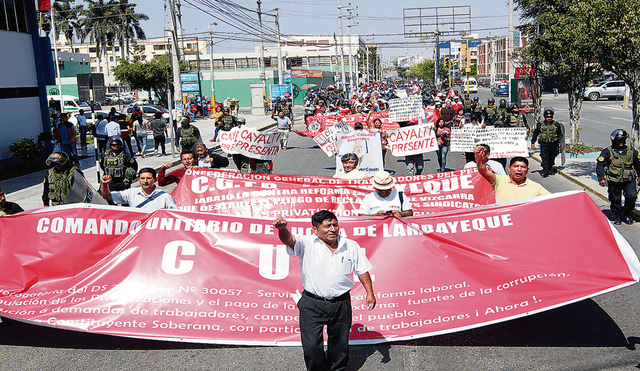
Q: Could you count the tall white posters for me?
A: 1